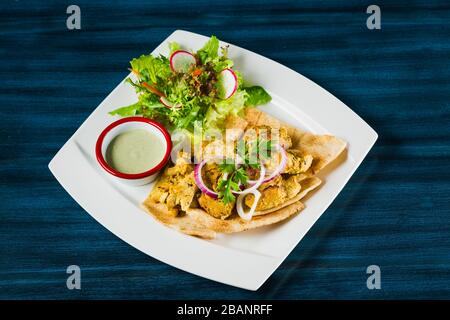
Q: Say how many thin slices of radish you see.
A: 3